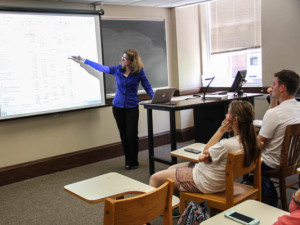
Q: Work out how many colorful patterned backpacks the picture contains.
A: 1